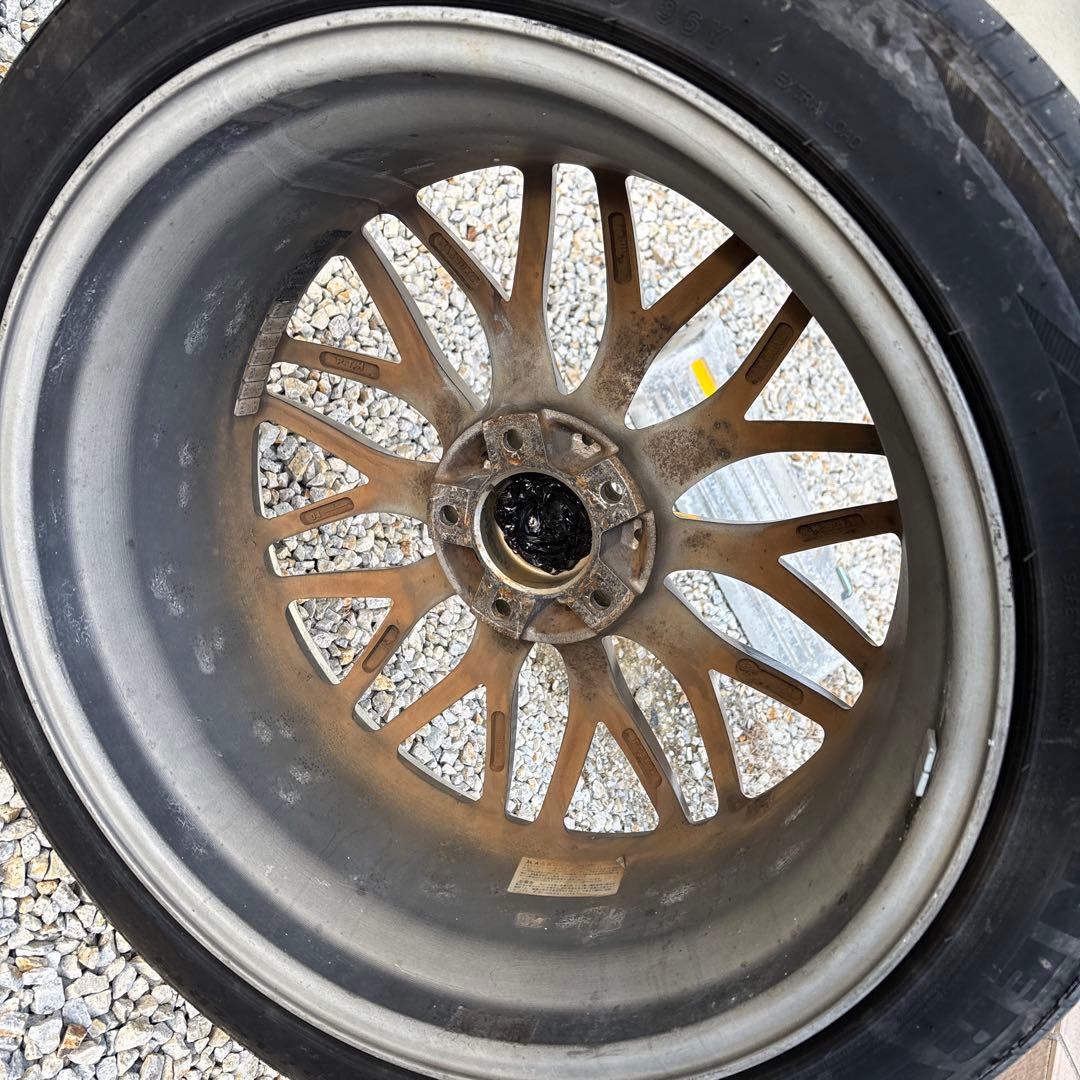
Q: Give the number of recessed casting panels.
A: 10